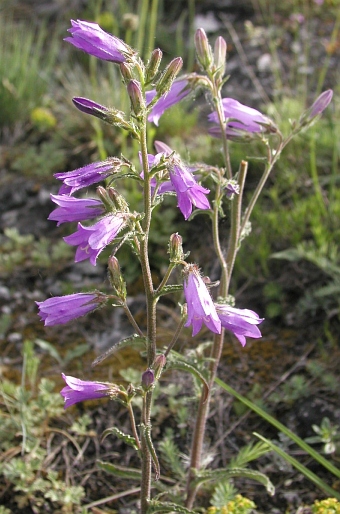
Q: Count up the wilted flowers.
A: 0